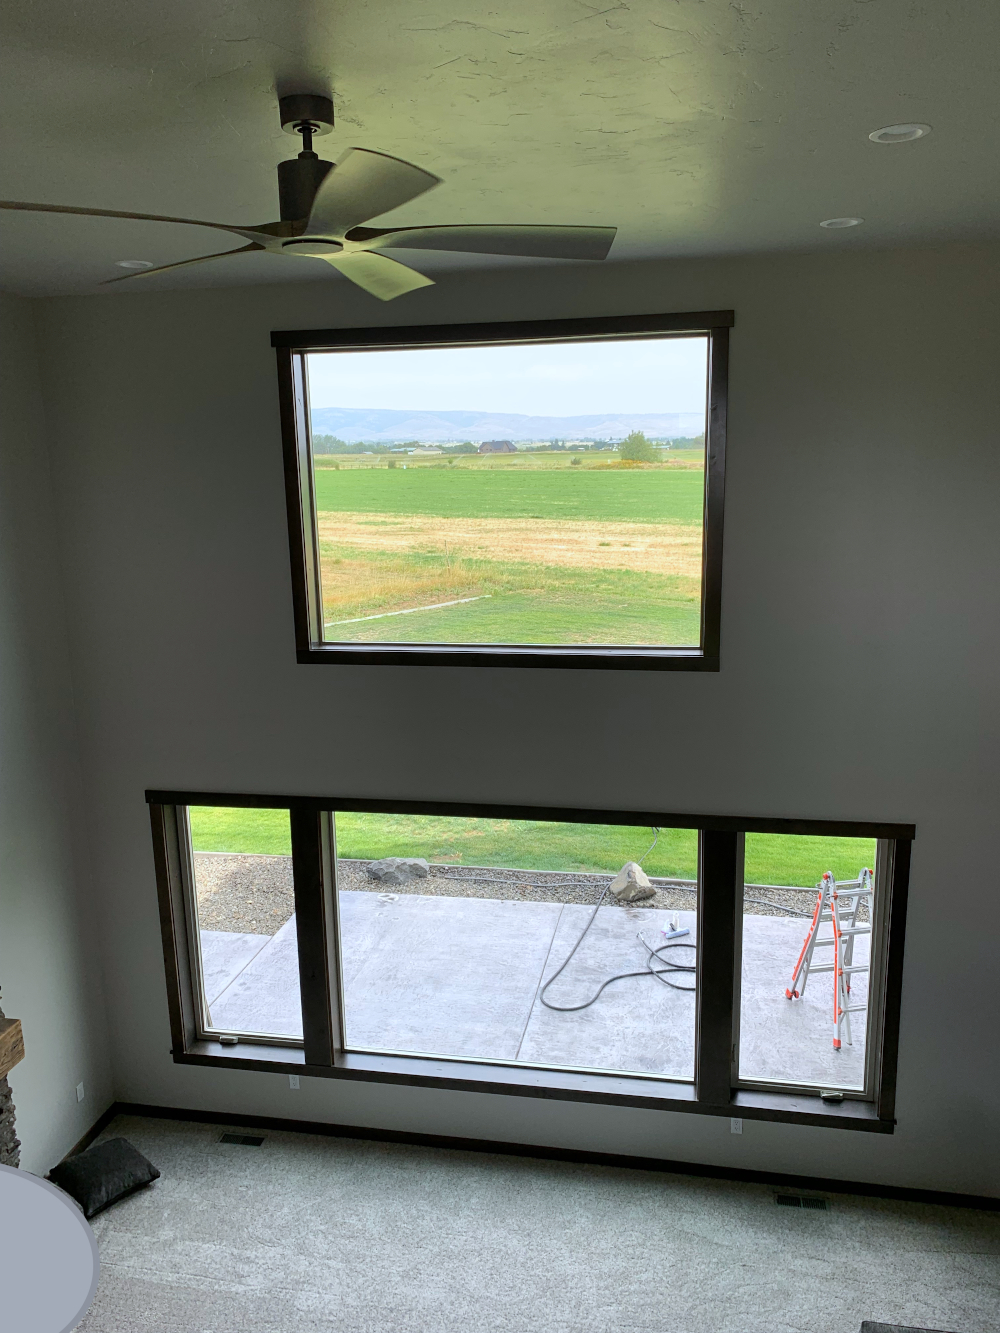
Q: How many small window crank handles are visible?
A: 2